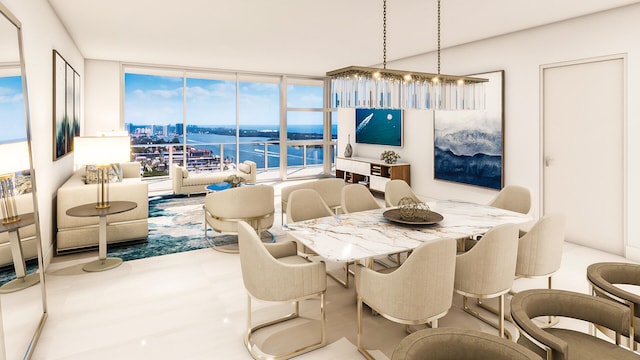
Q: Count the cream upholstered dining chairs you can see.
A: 8